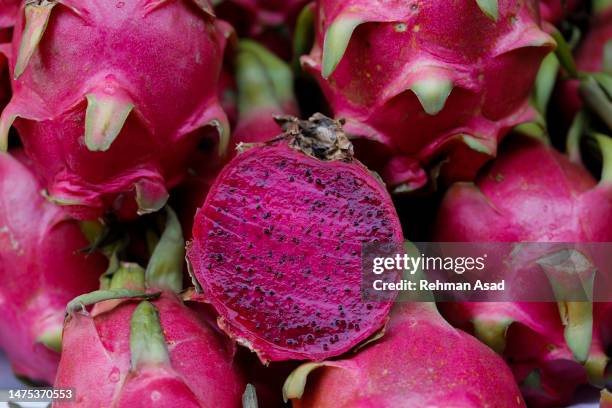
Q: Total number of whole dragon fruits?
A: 6